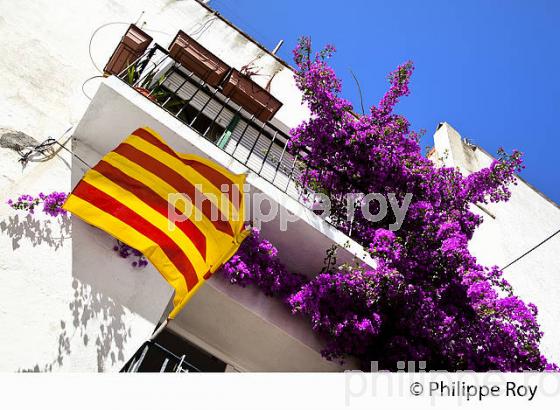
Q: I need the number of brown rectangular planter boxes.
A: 3